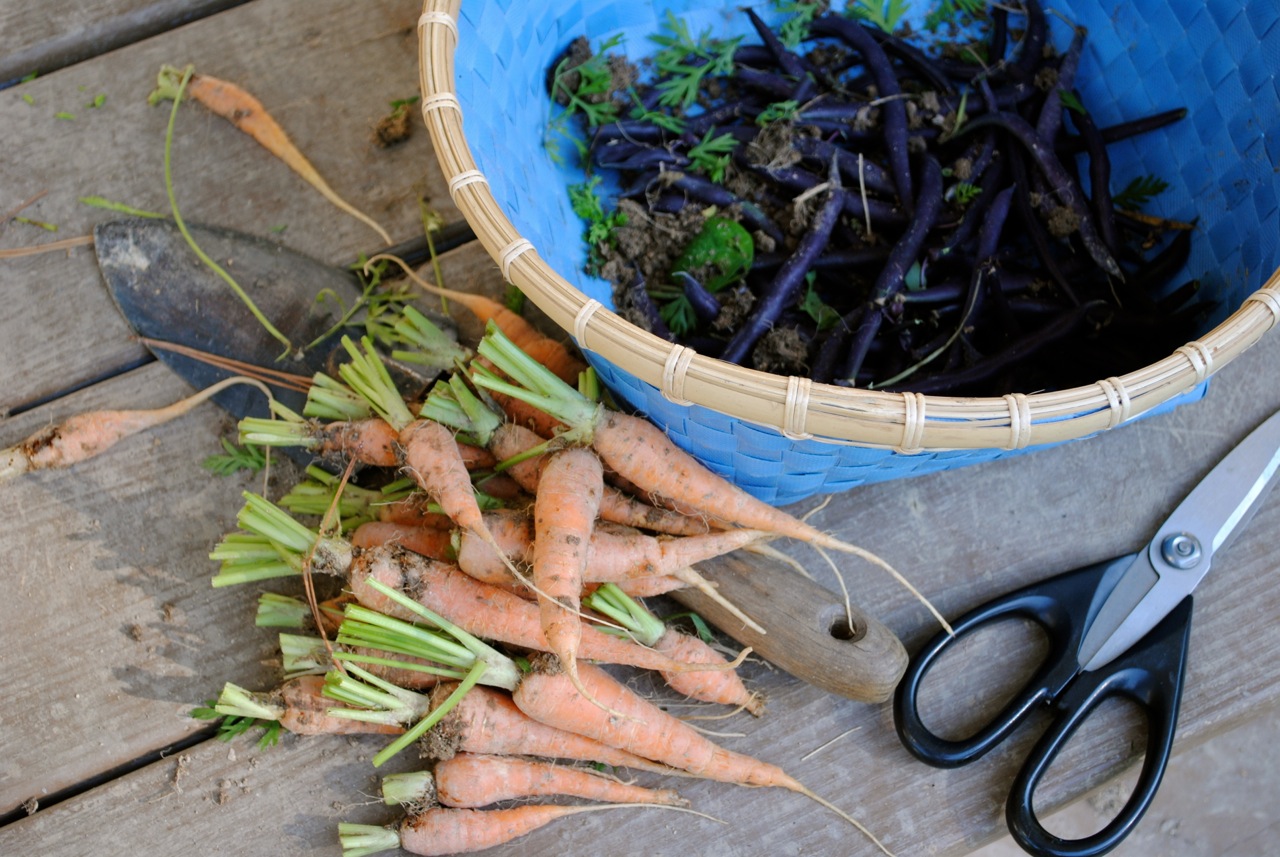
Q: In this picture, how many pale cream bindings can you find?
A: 12